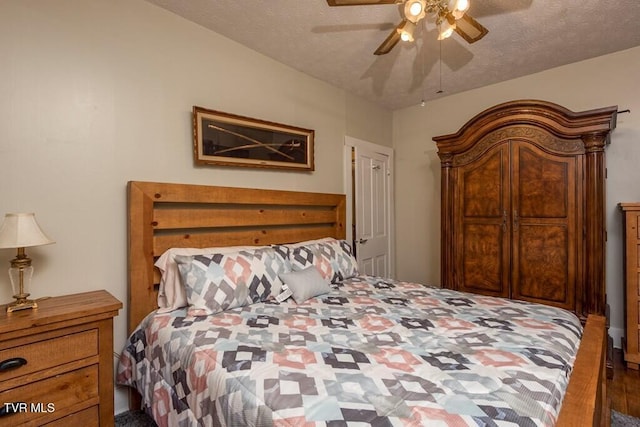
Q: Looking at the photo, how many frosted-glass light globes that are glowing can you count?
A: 4